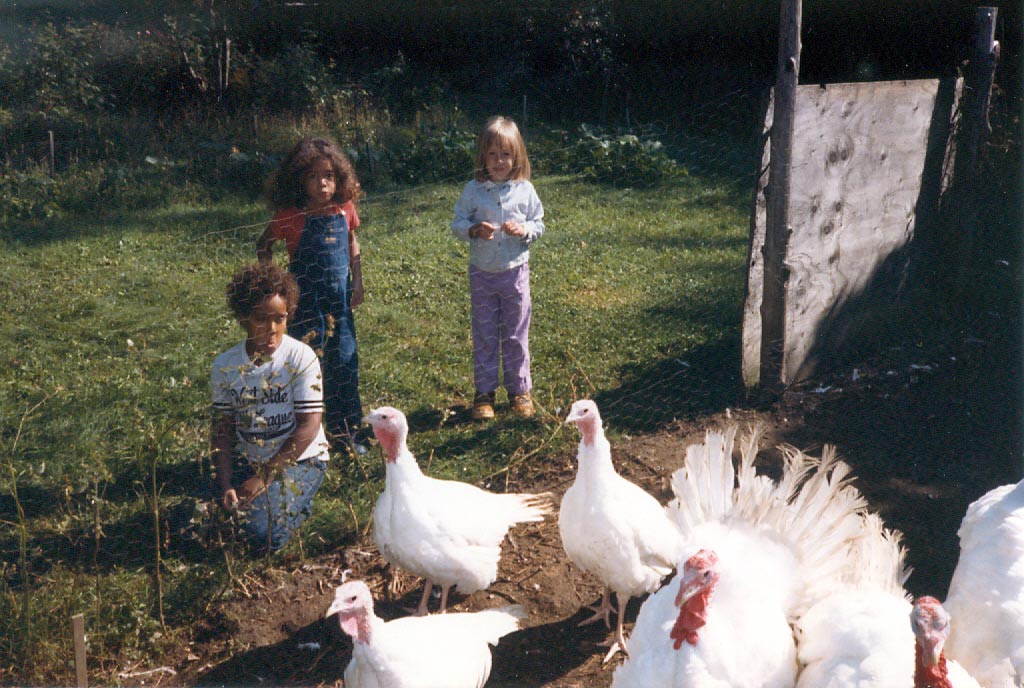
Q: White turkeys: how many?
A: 6